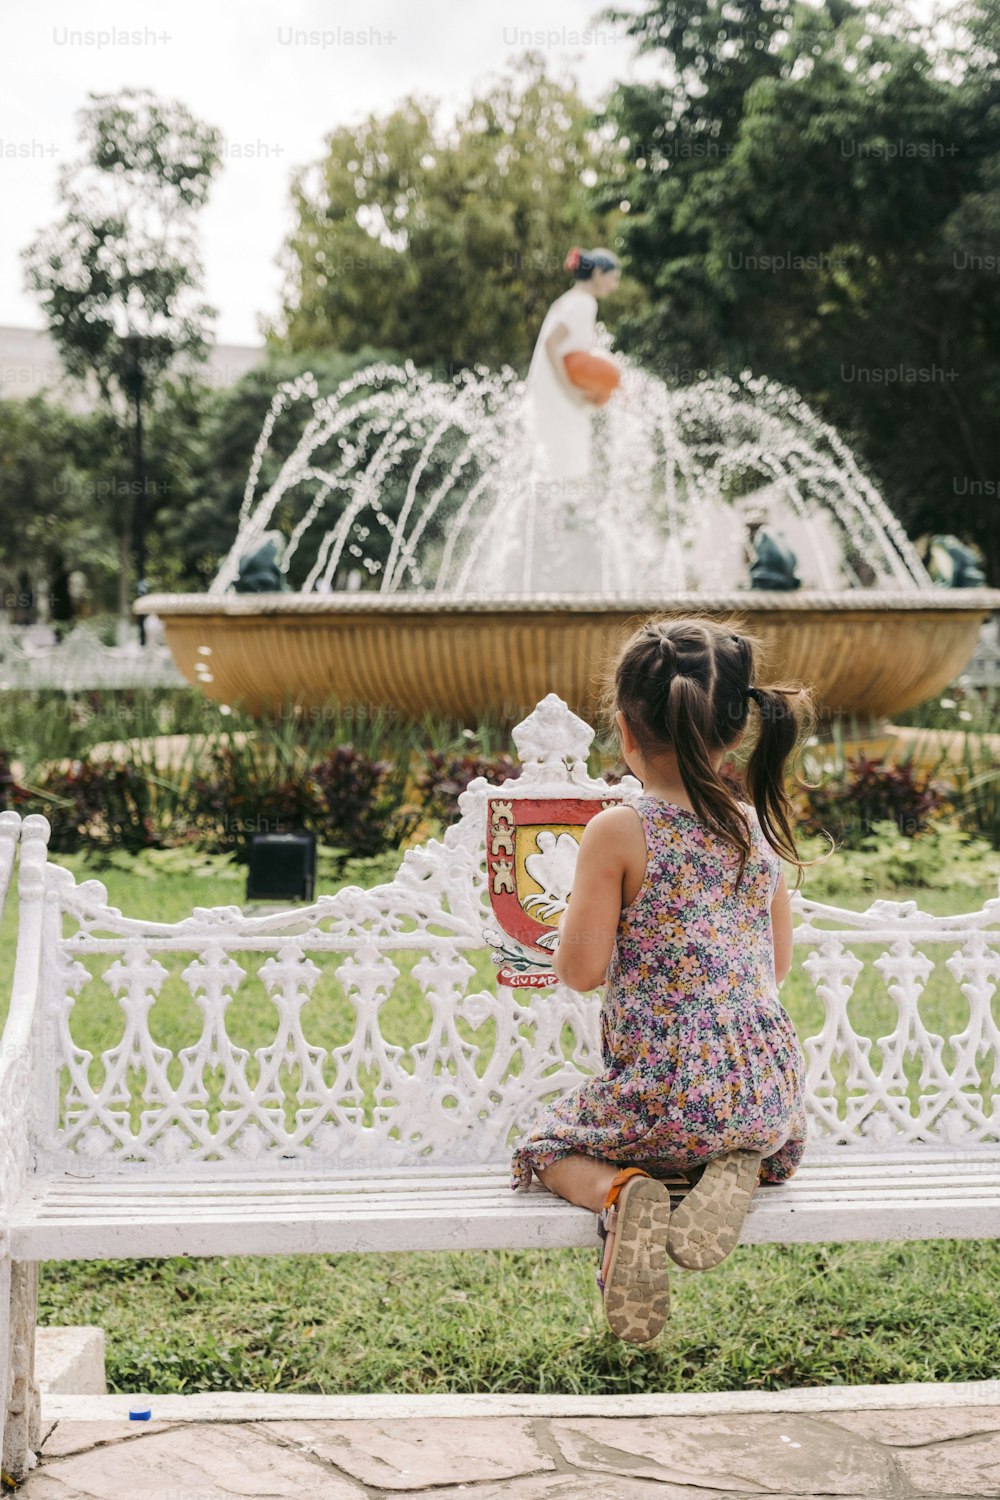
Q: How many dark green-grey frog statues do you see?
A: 3